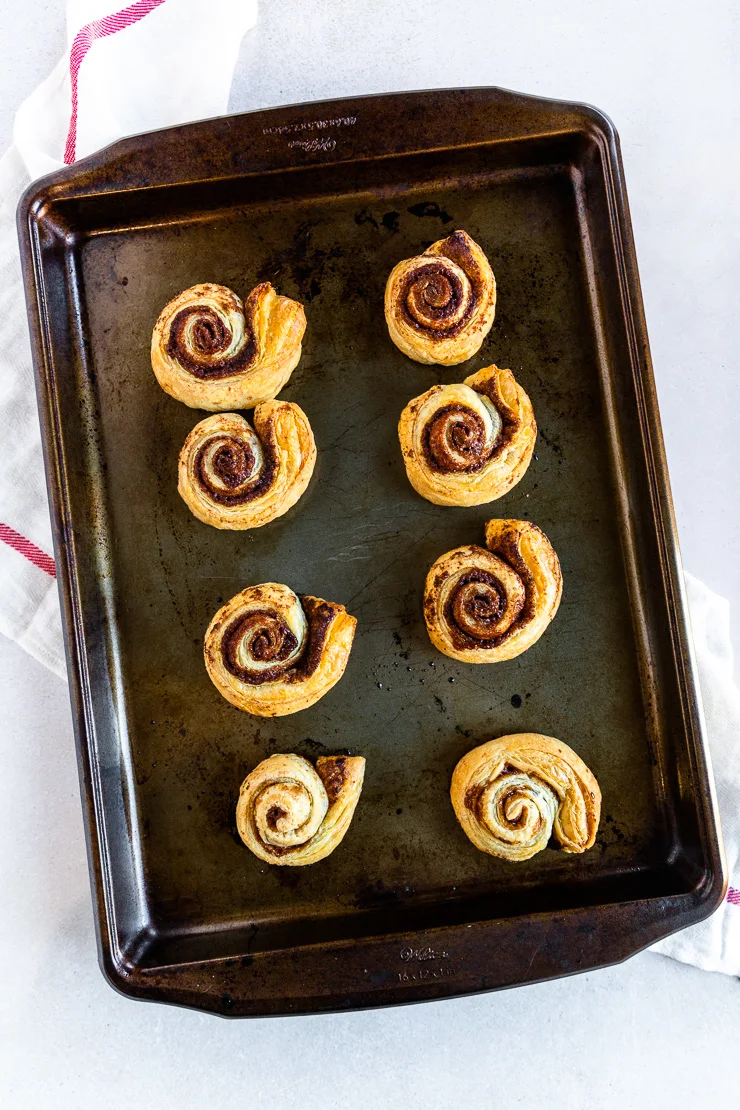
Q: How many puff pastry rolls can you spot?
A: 8